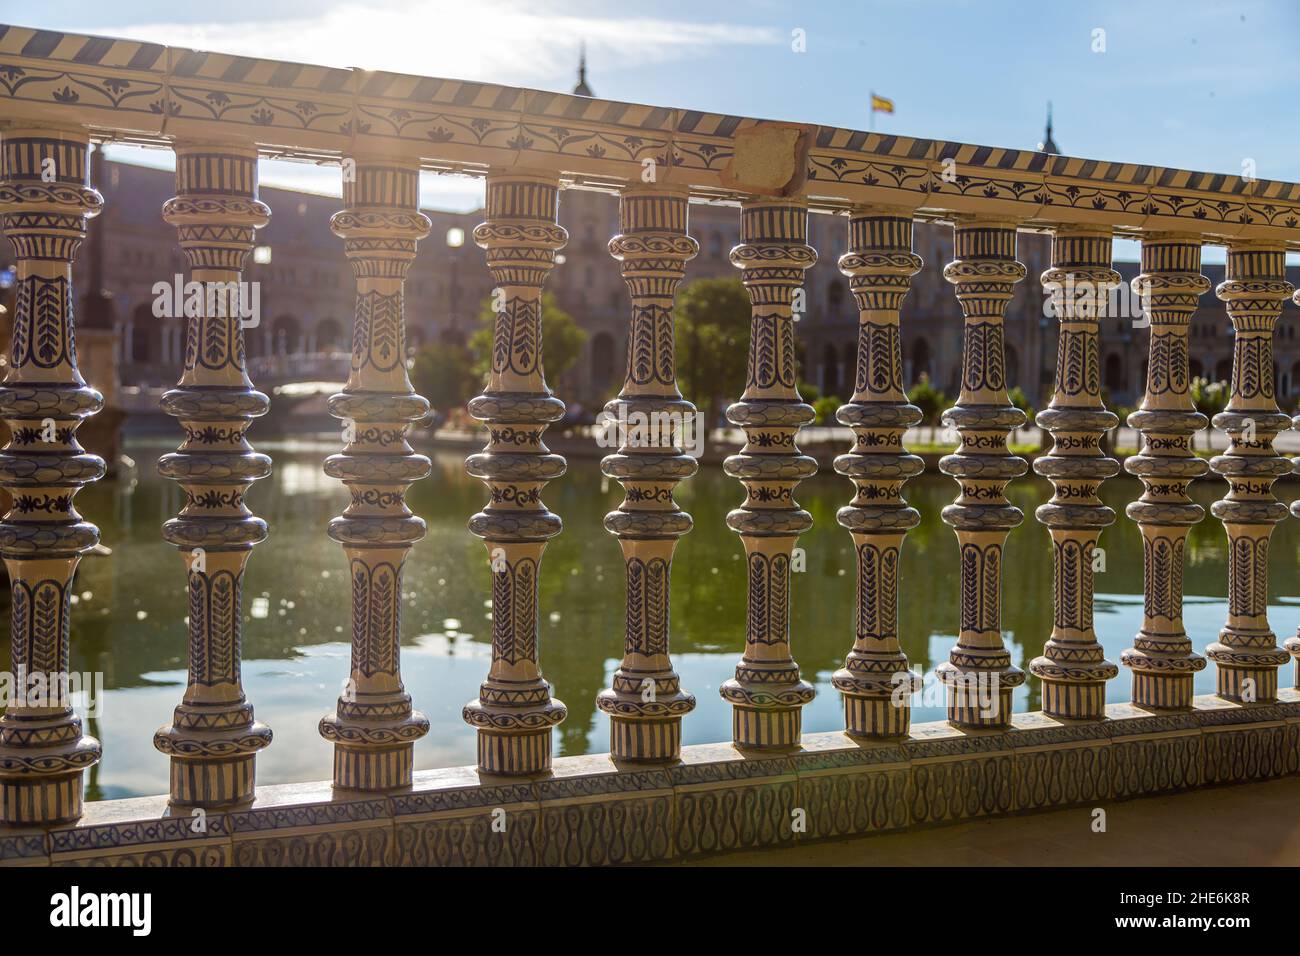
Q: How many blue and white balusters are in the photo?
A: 11